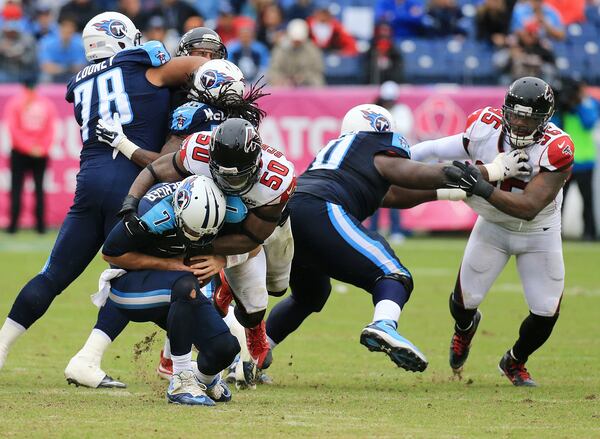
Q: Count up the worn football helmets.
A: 7